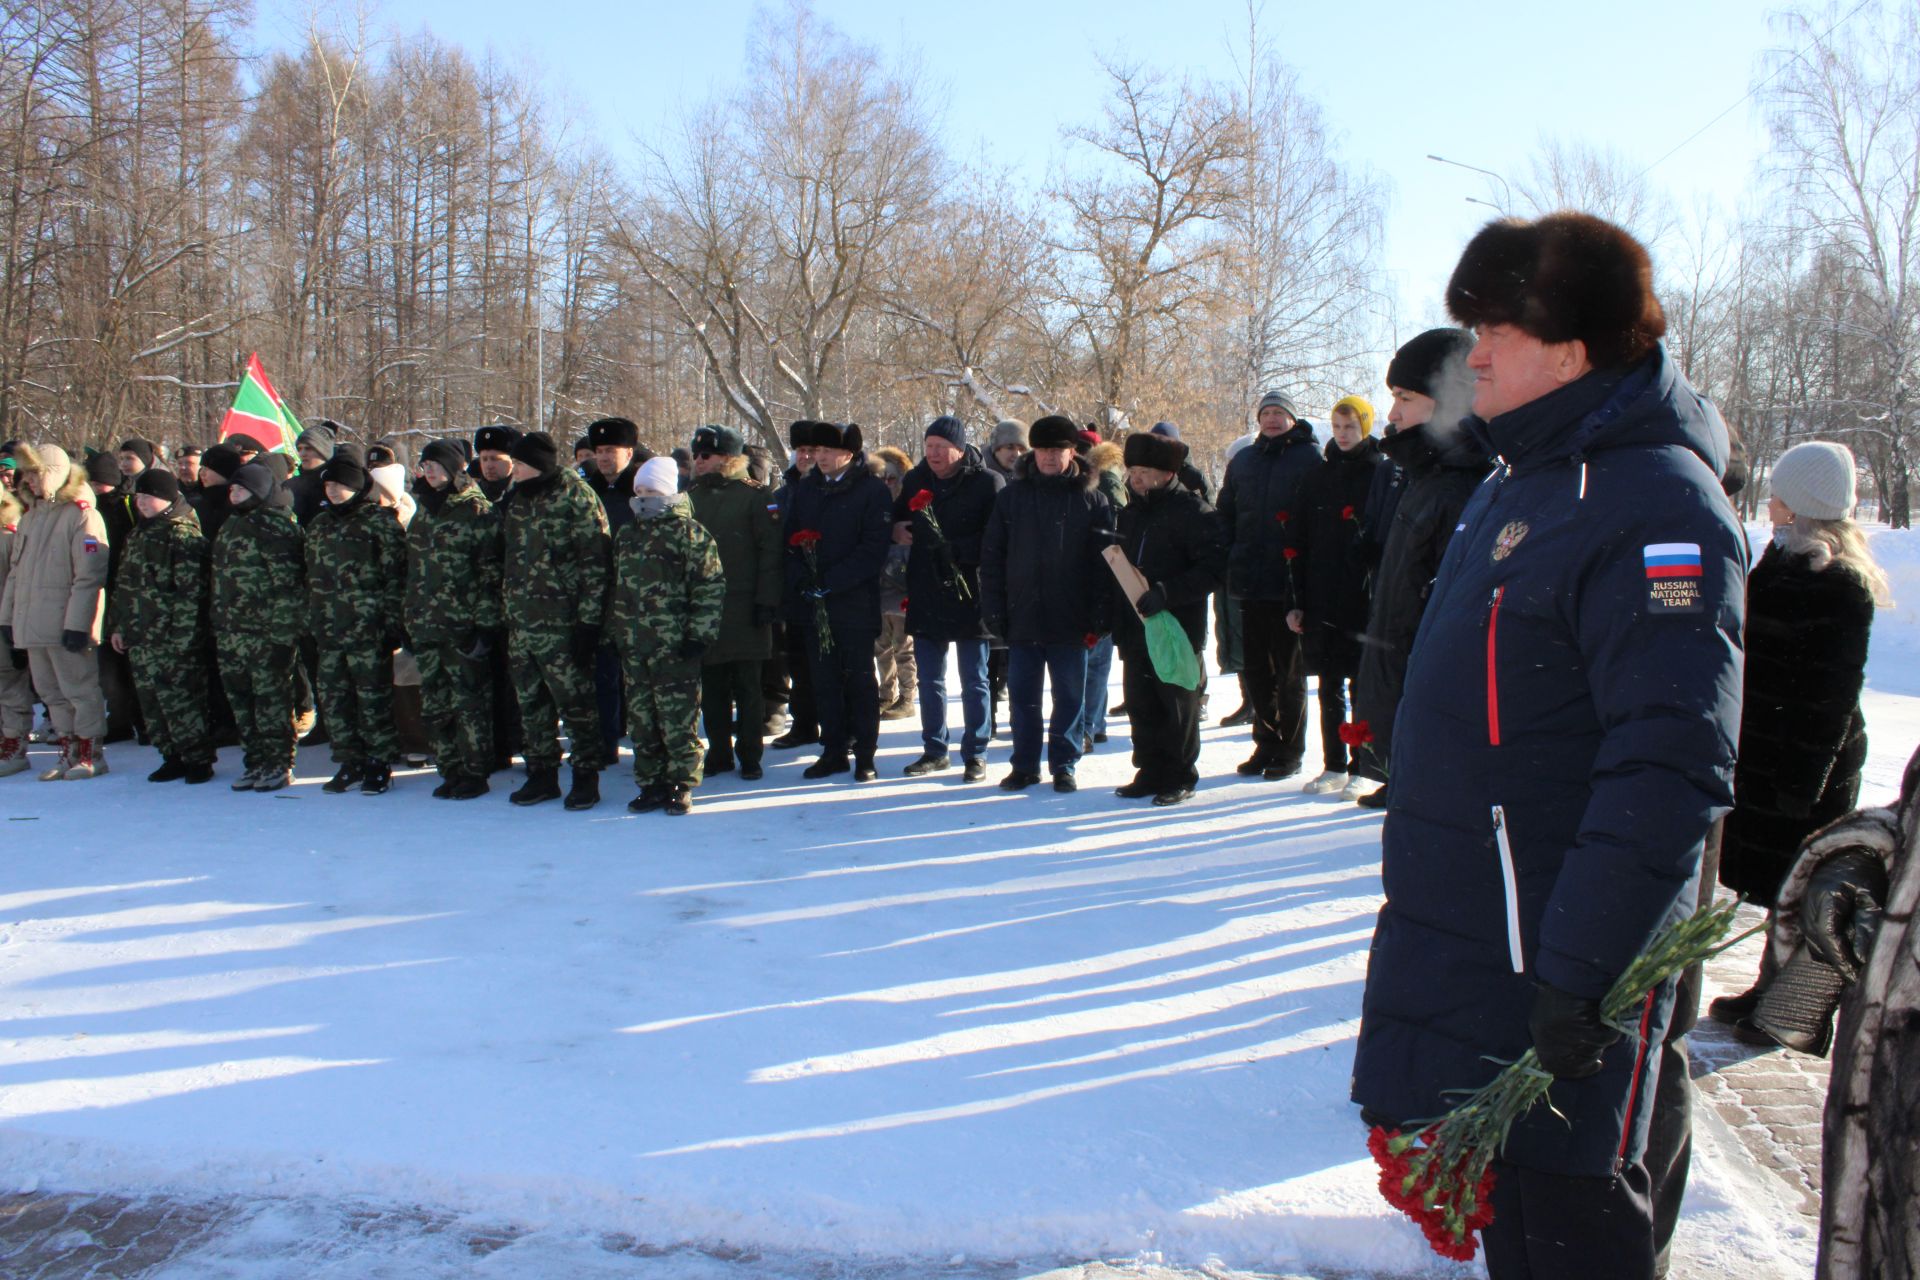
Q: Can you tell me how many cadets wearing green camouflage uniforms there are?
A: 6